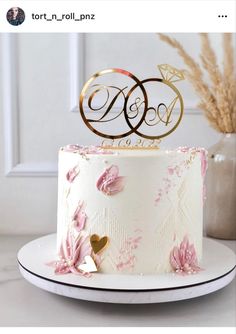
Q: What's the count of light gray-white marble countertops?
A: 1